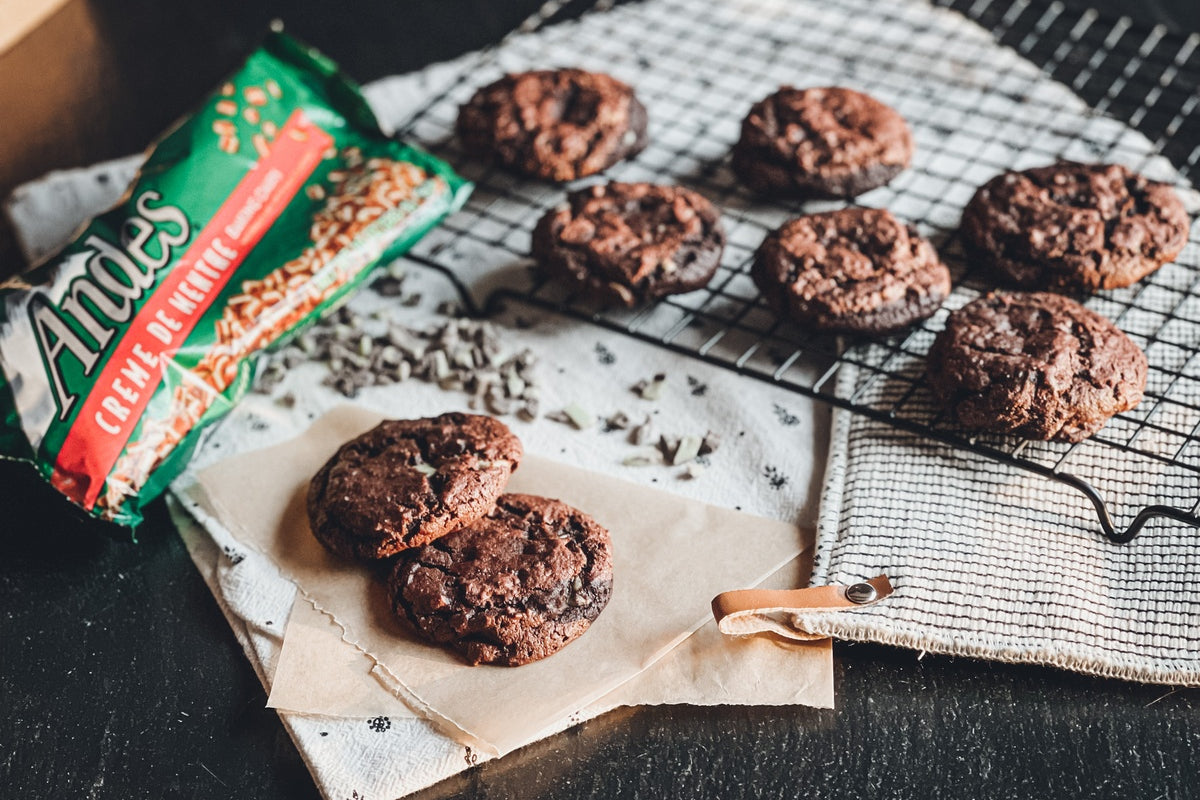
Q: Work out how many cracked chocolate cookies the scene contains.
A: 8